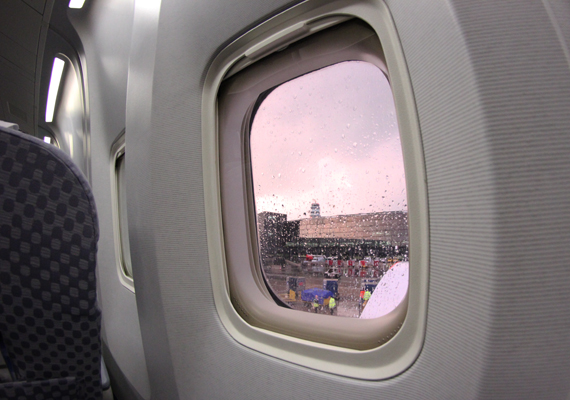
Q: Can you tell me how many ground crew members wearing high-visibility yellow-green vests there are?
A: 3